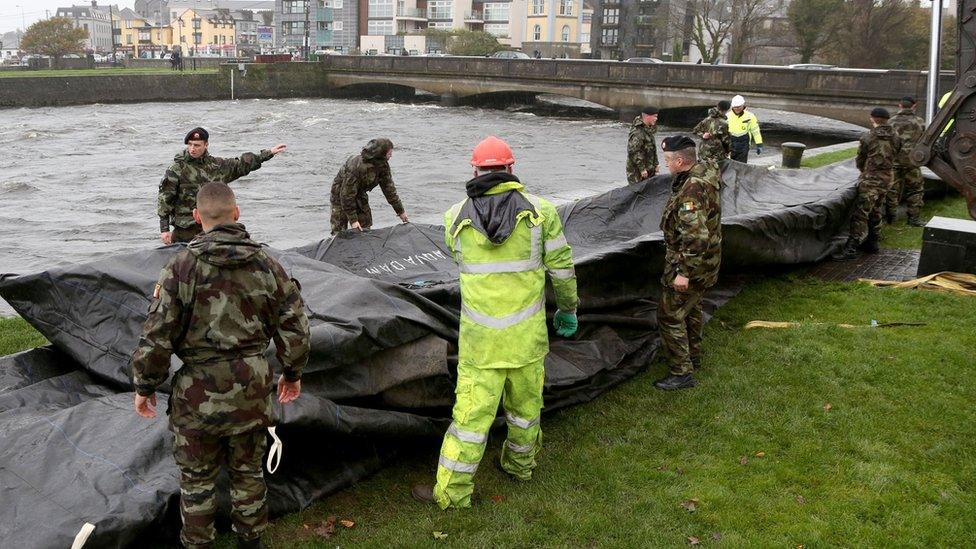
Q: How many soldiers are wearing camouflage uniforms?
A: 8